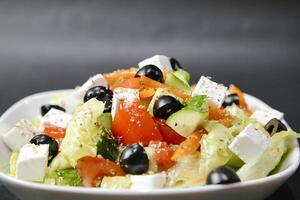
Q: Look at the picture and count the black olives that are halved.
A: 1